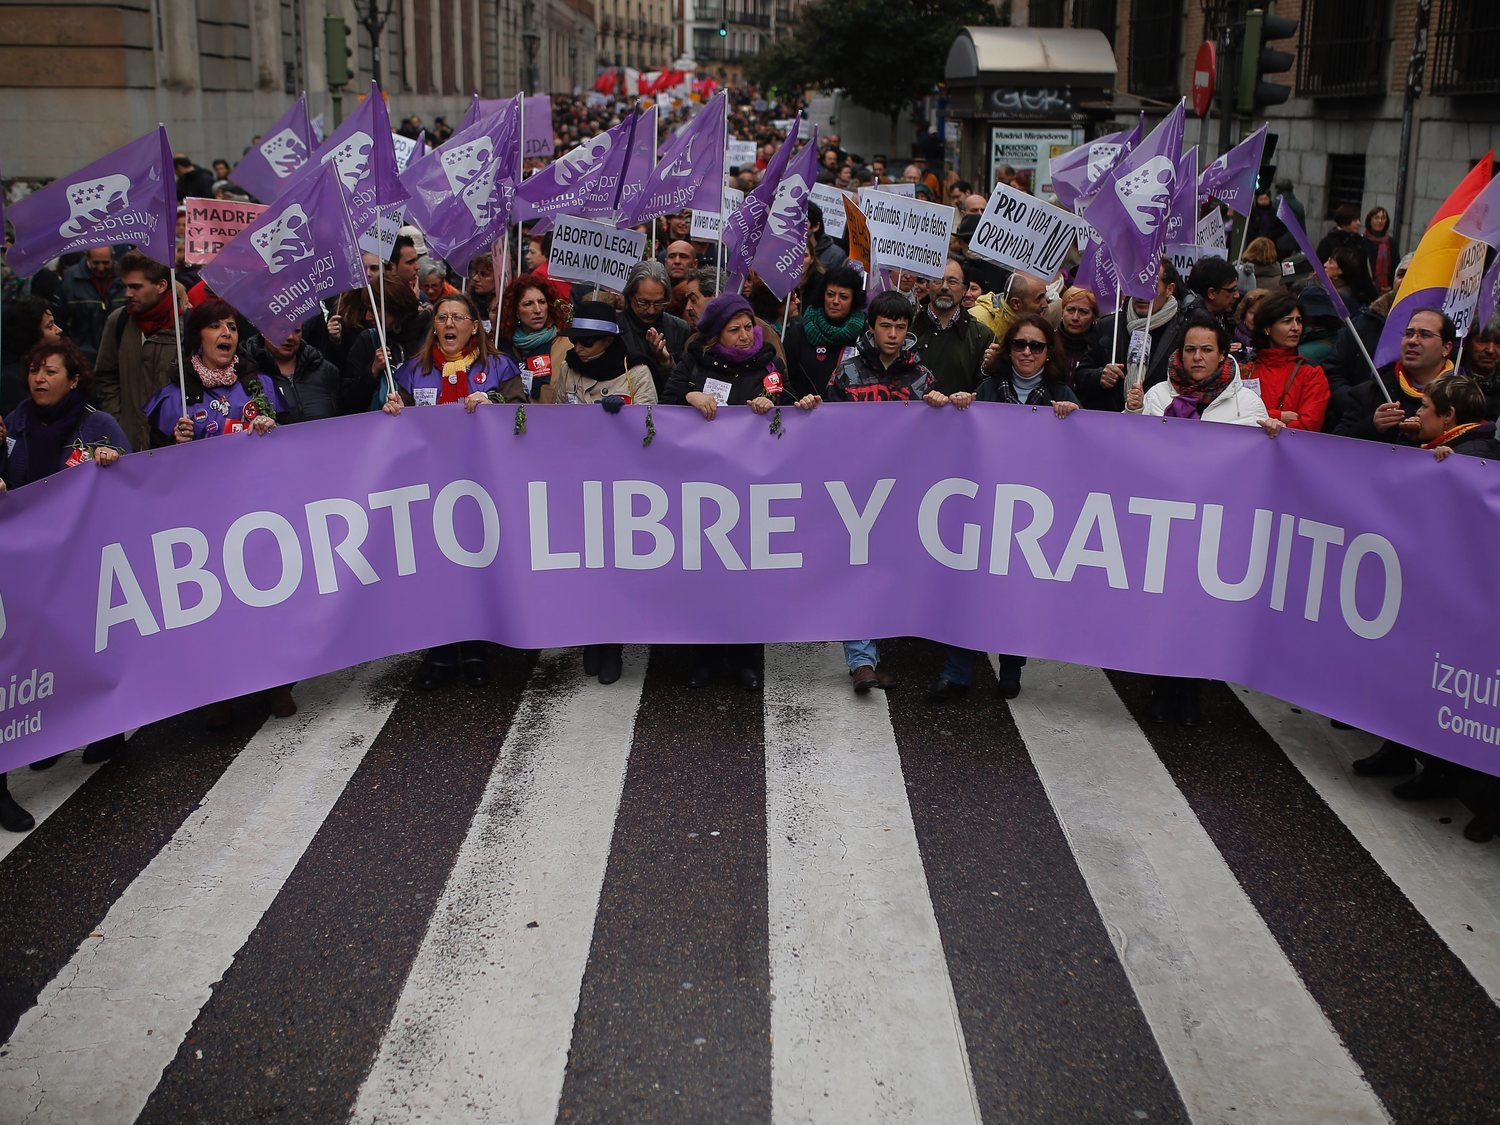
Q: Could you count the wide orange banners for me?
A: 0